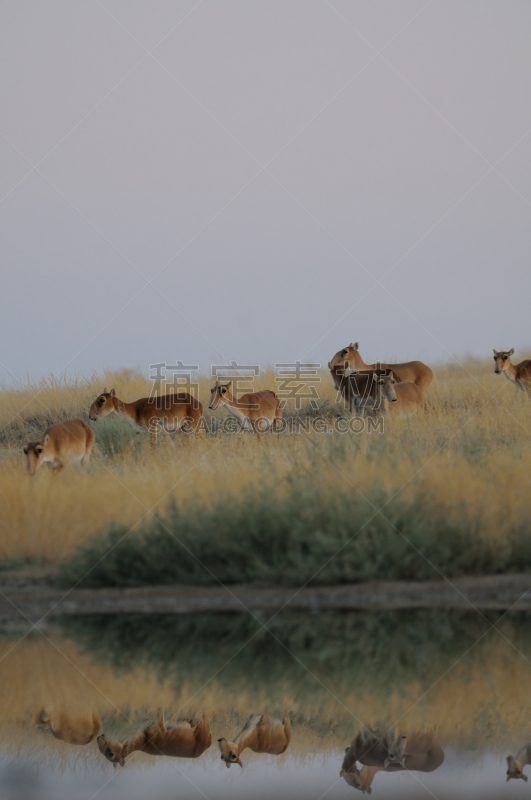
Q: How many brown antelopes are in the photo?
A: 7